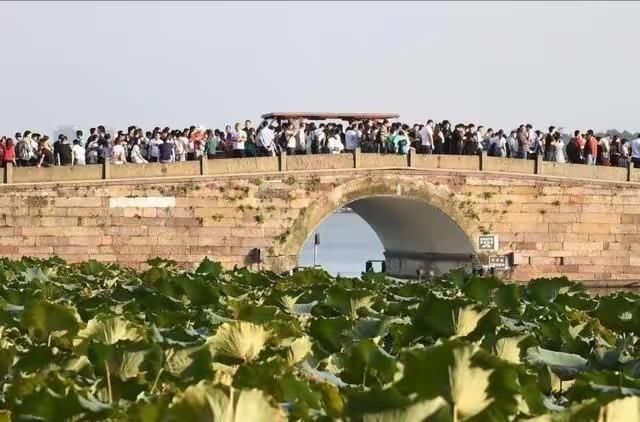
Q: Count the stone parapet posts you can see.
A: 9